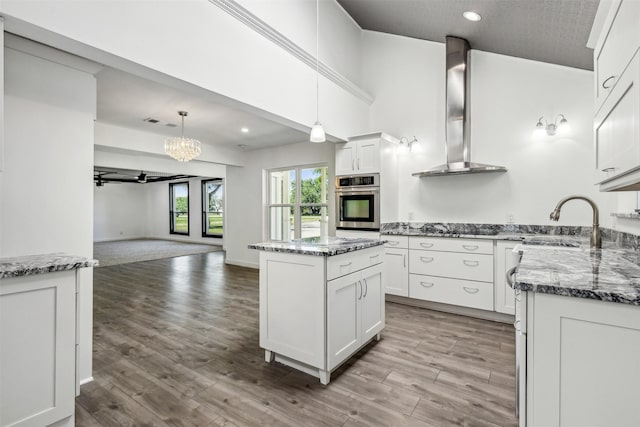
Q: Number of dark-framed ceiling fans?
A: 2